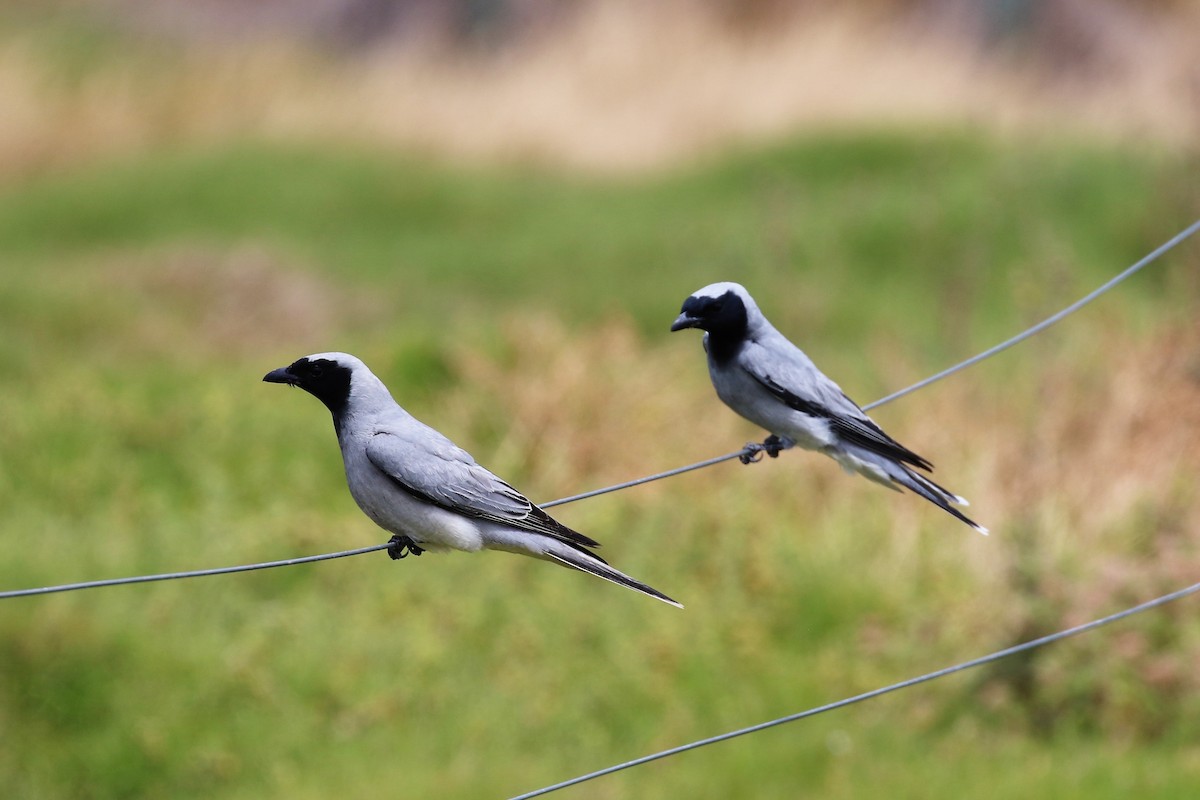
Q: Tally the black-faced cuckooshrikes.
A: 2